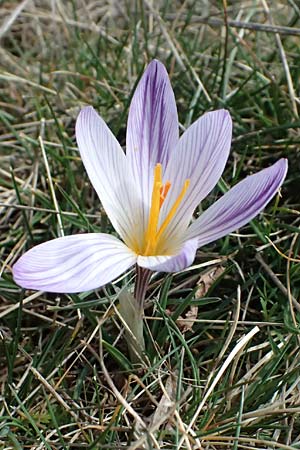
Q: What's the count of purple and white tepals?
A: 6